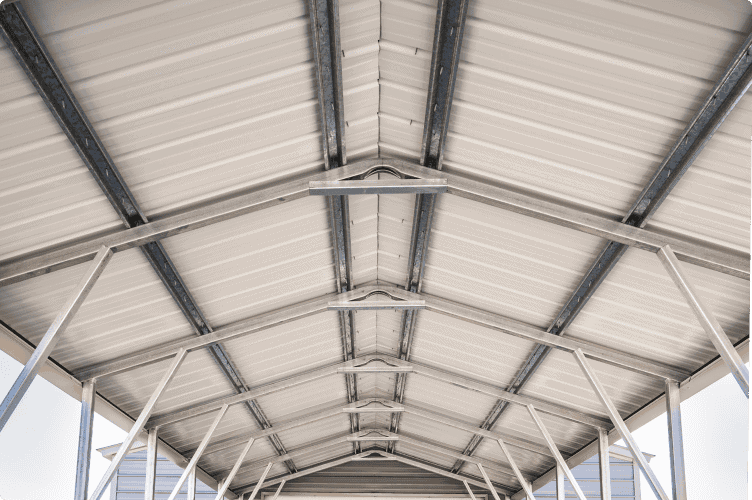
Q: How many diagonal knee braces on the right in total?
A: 6